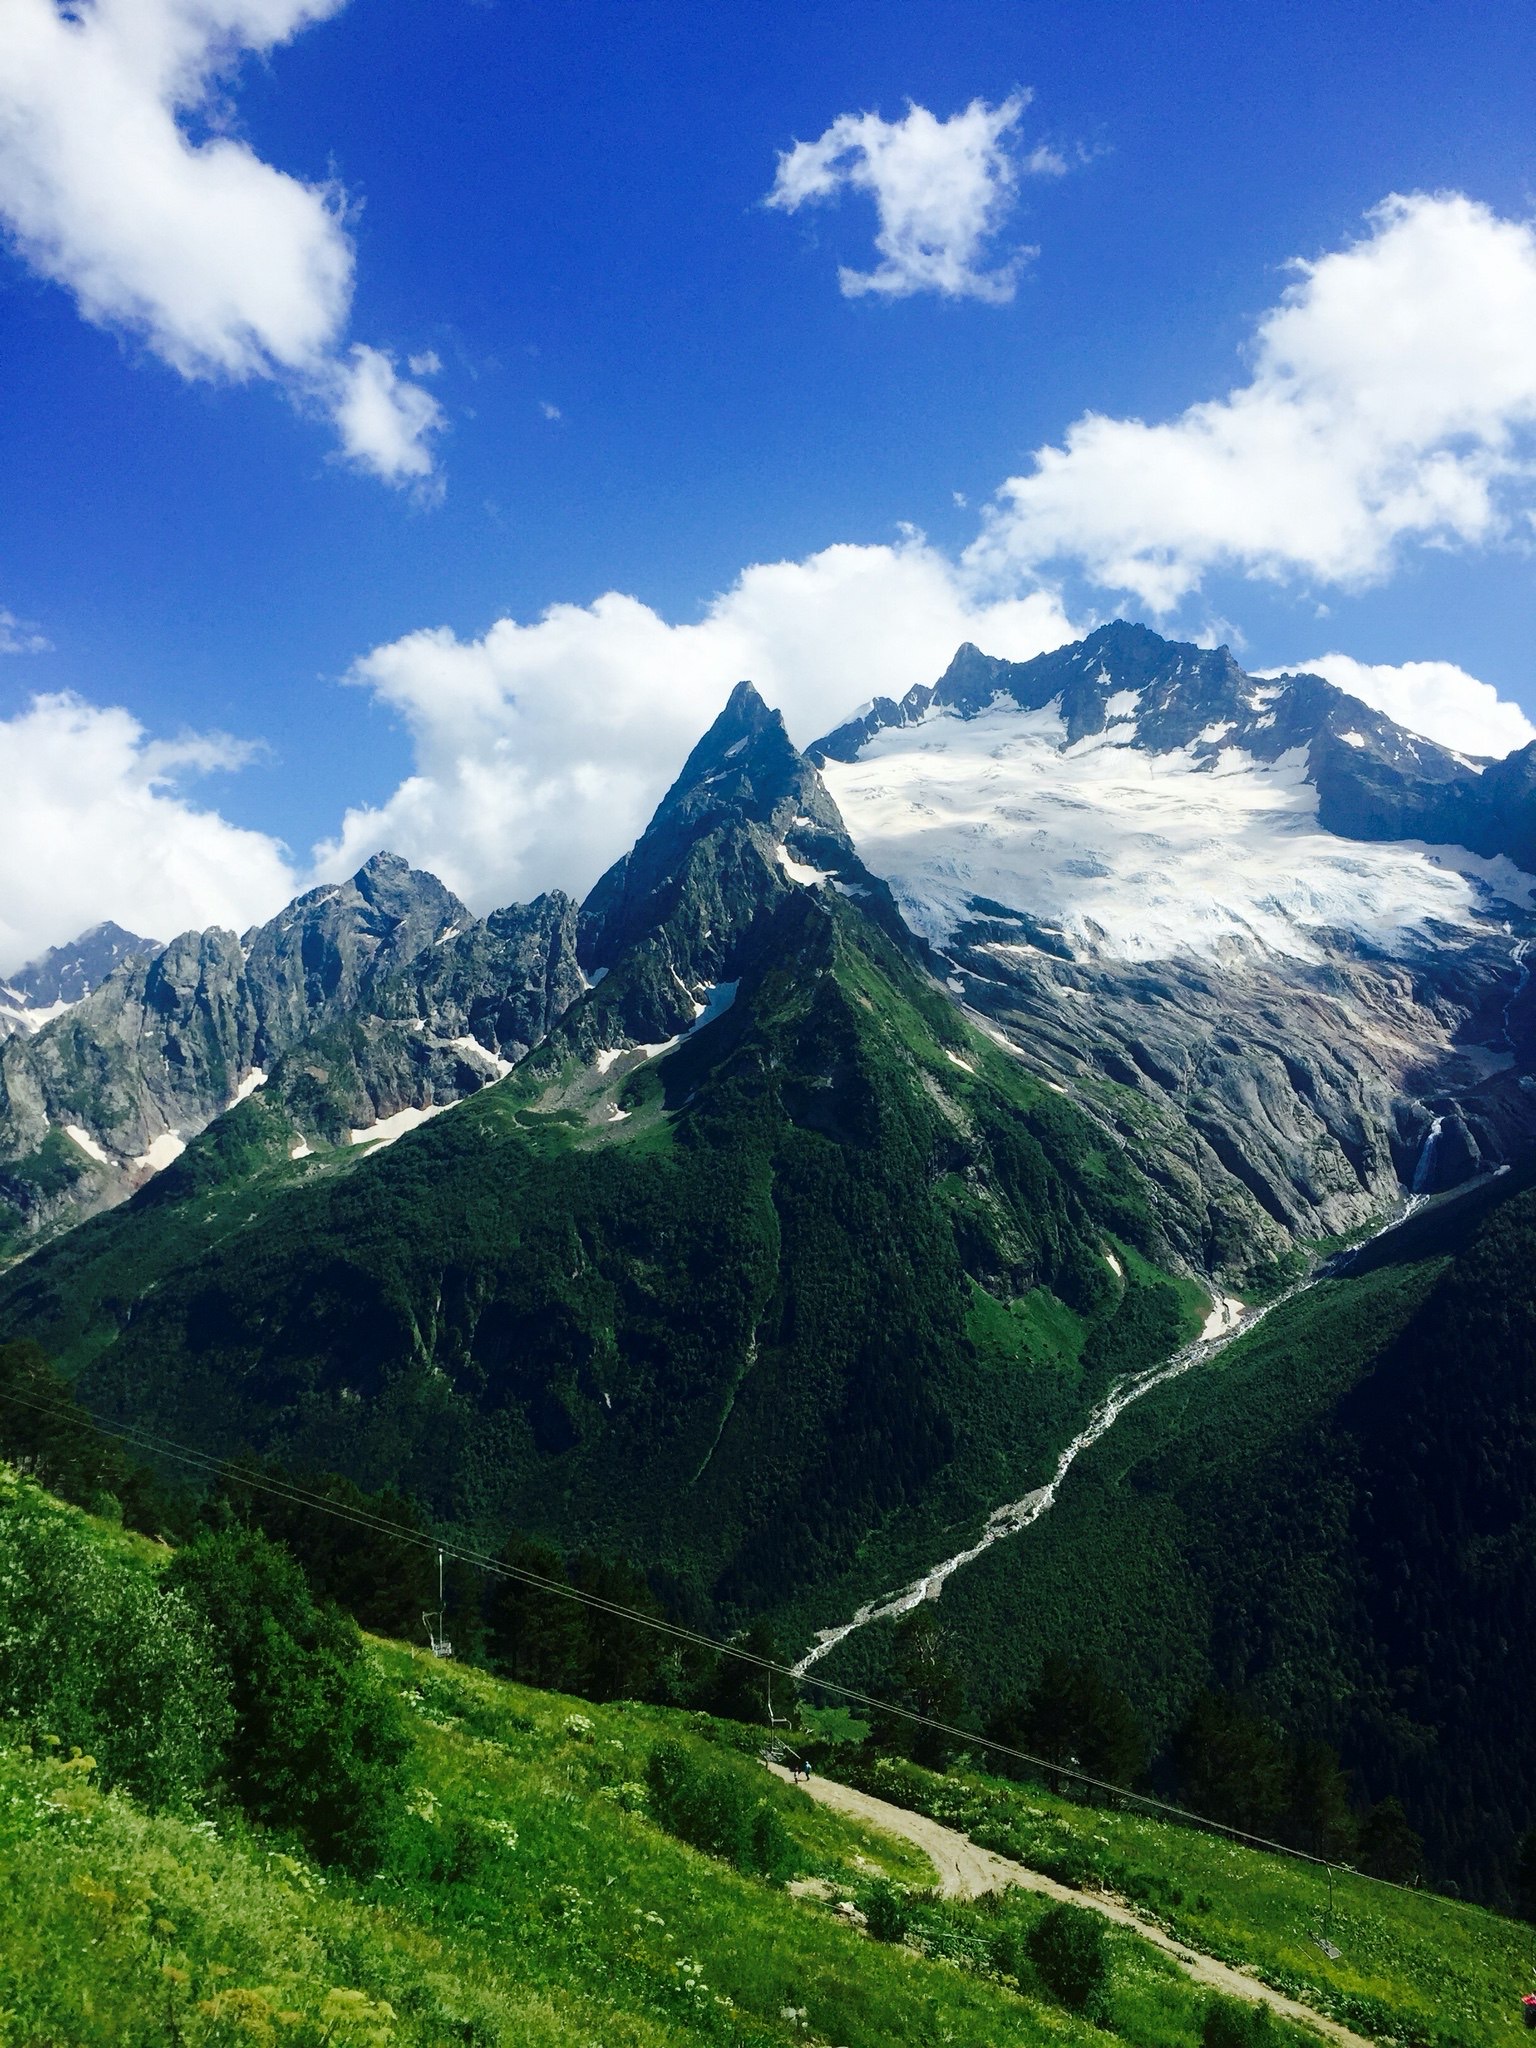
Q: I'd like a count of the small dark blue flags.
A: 0